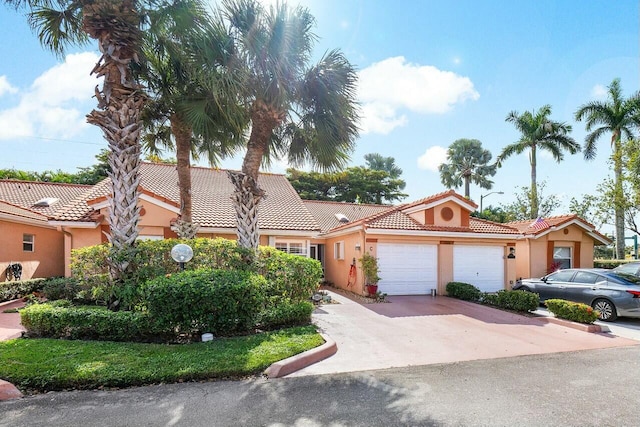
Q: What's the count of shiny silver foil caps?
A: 0